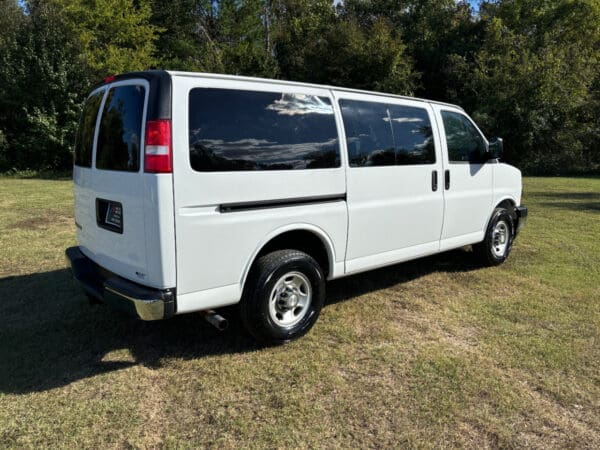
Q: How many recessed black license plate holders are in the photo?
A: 1